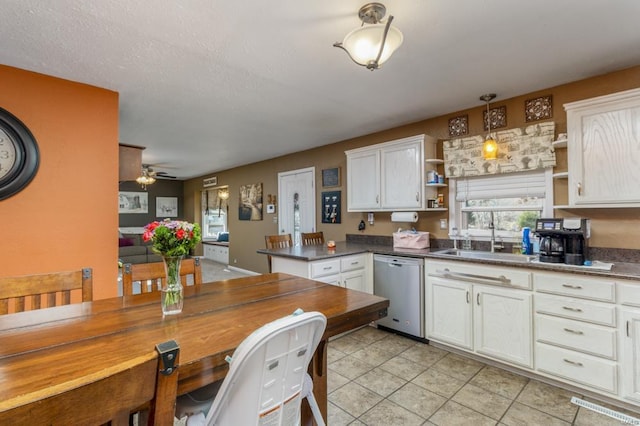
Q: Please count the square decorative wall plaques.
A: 3